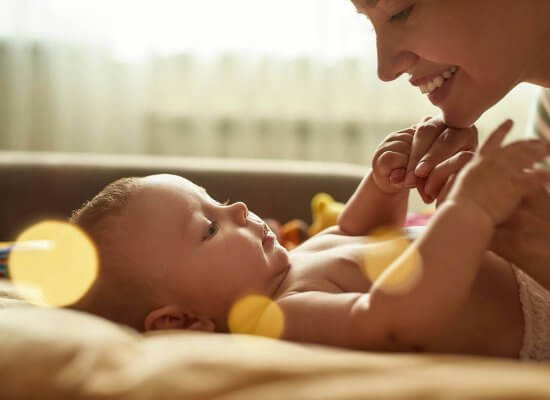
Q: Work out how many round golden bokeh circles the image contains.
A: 3